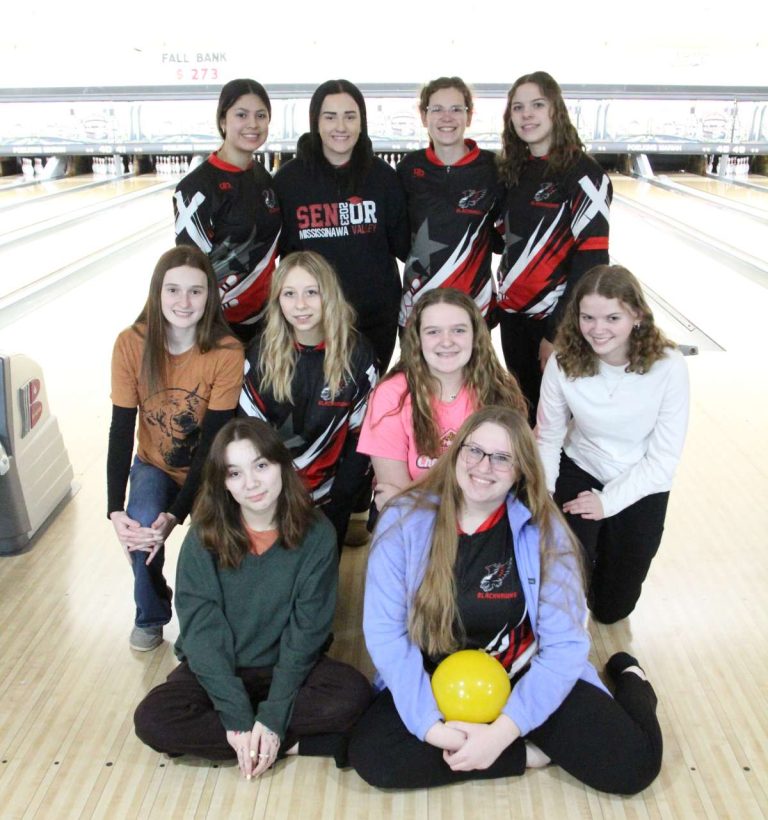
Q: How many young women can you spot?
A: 10